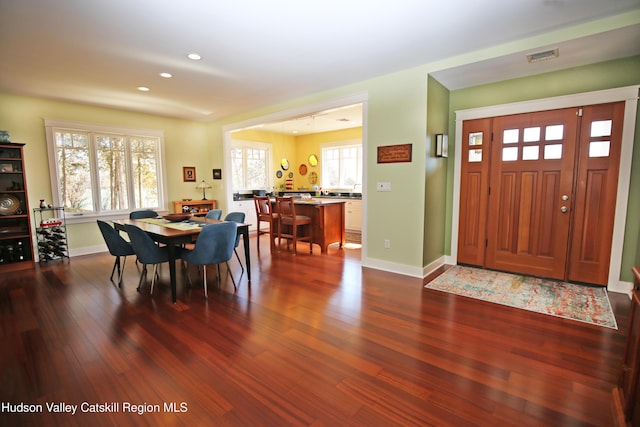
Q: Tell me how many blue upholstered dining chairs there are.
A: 6